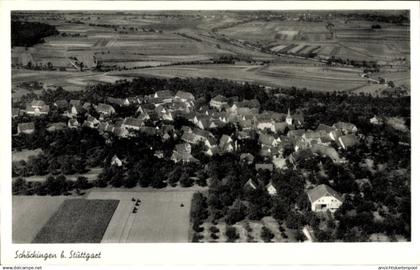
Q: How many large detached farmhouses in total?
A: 1